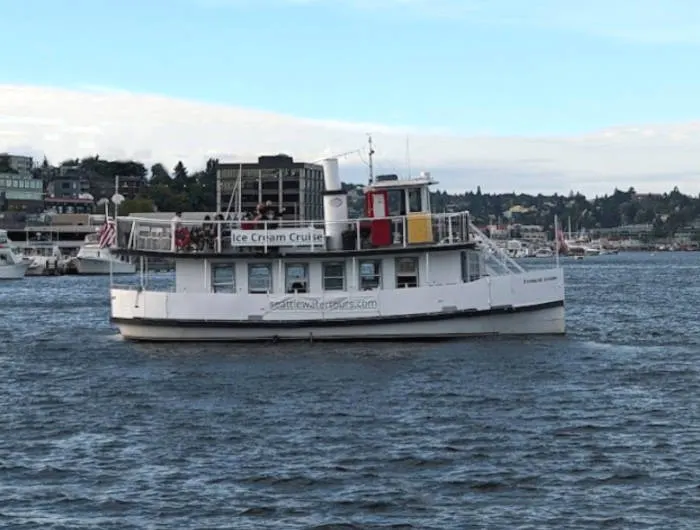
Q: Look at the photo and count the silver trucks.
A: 0